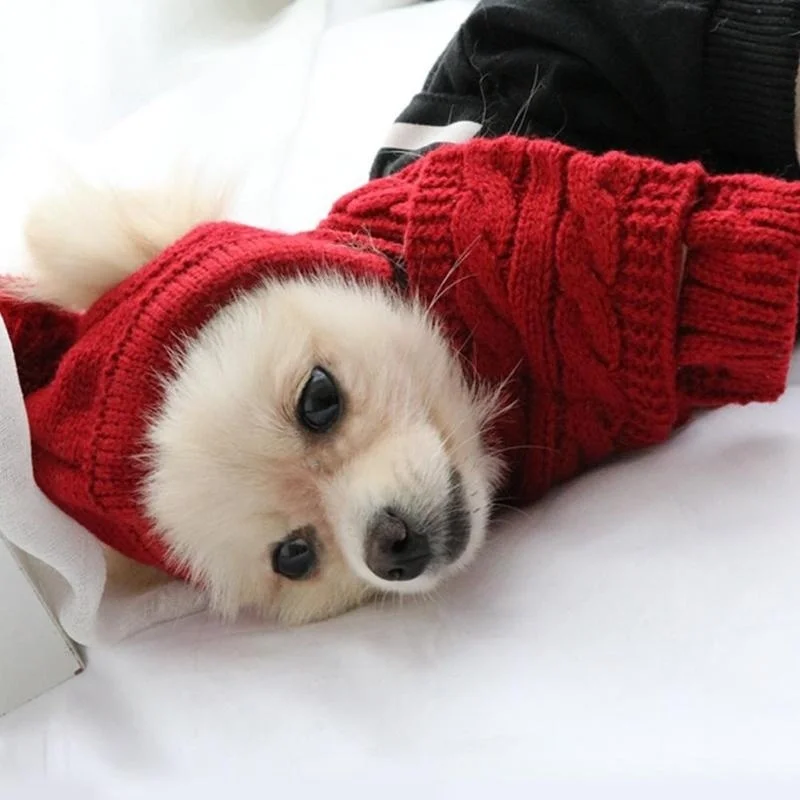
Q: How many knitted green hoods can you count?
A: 0